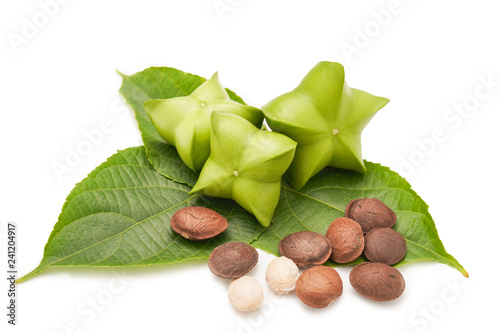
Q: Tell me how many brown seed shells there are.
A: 8